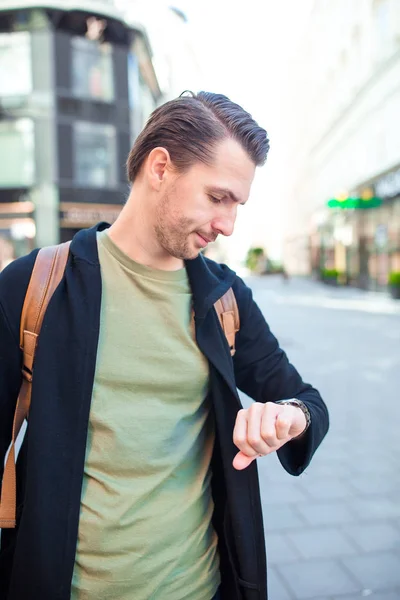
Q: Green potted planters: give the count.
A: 2